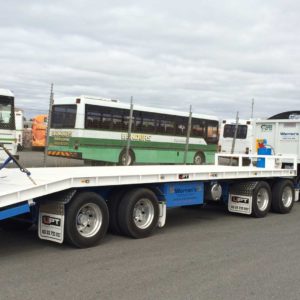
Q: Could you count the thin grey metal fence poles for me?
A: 5